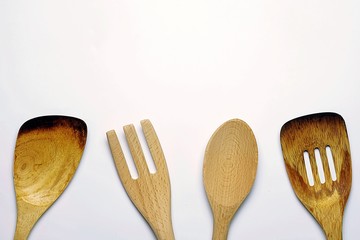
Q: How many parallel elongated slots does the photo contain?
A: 3